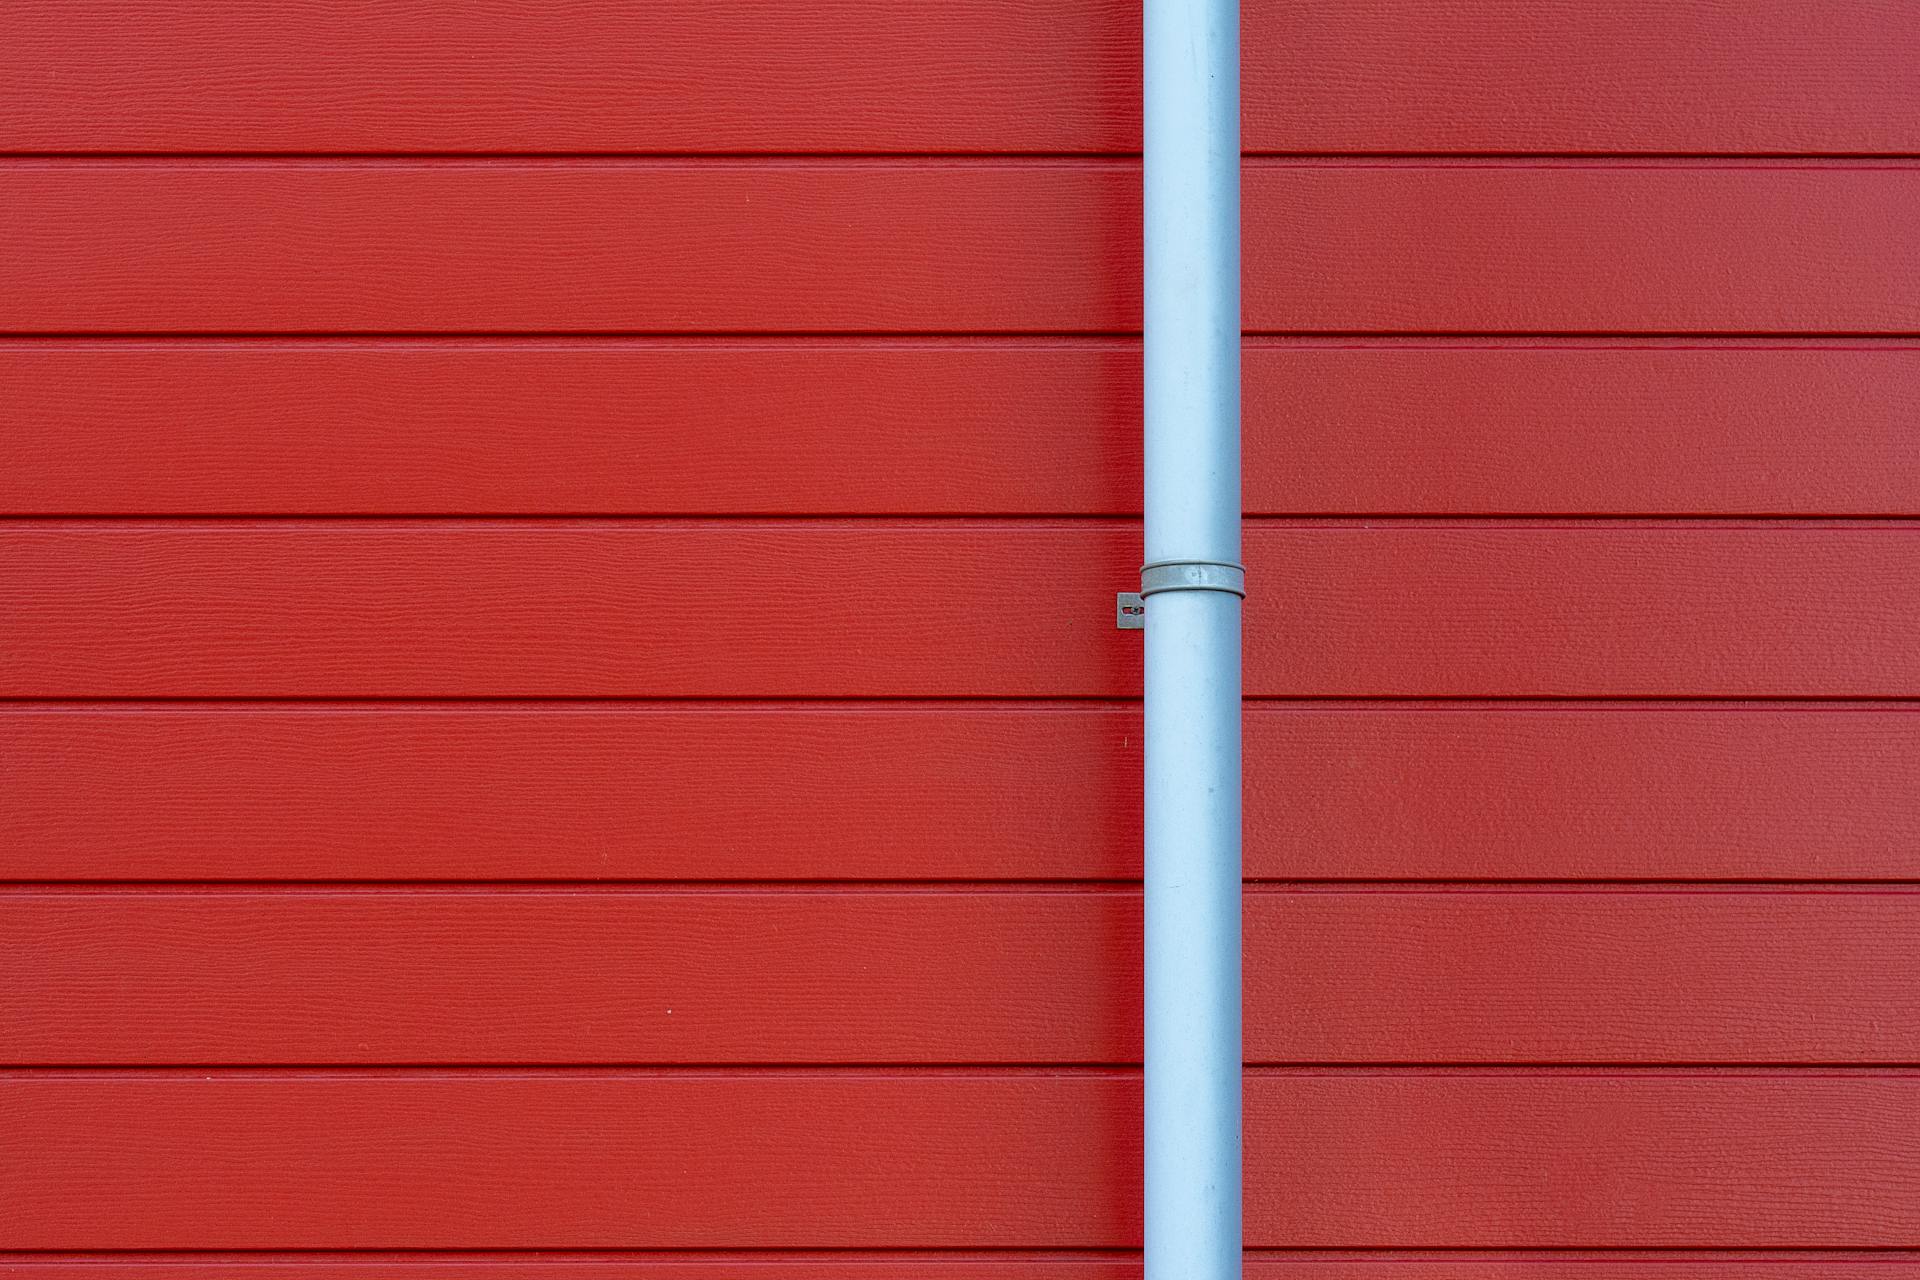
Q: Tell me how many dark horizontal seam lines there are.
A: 7